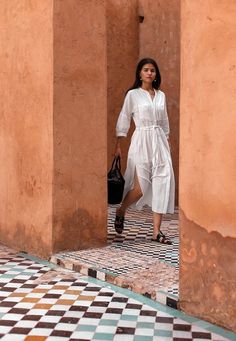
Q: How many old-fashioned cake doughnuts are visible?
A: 0